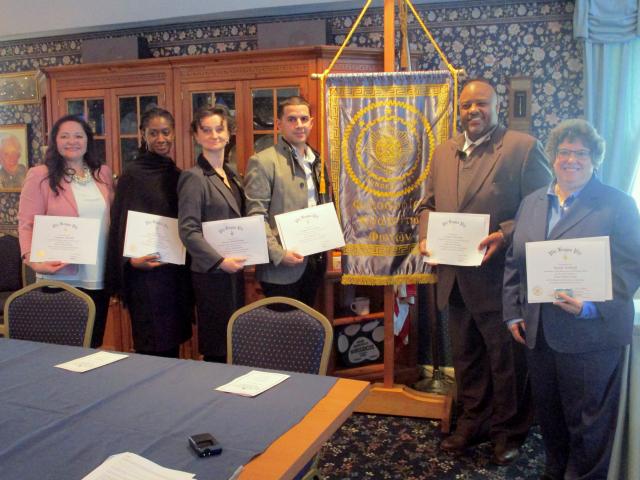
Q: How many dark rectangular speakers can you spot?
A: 2